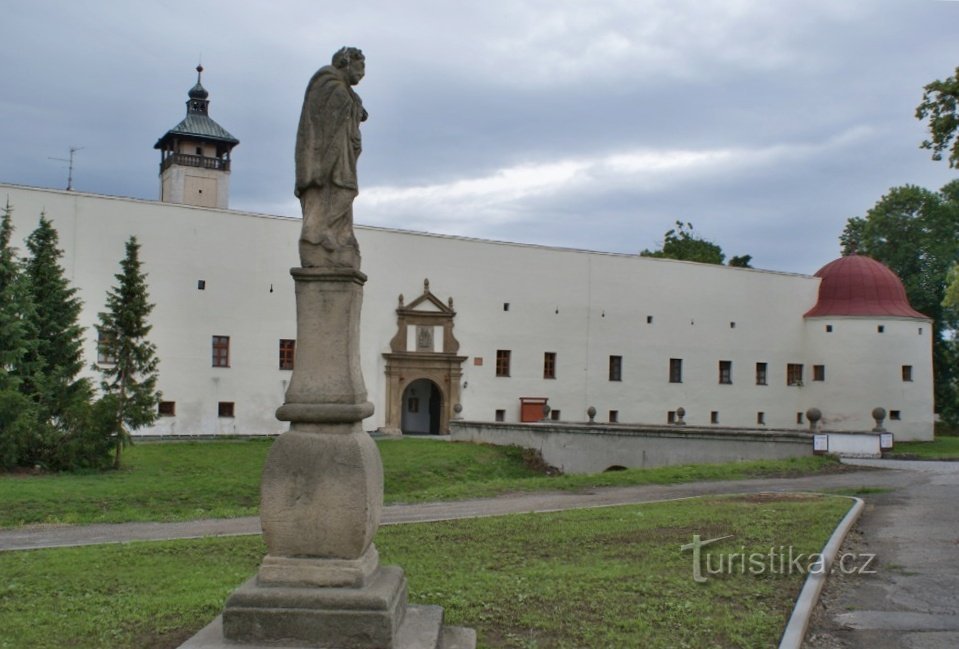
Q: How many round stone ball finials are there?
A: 6